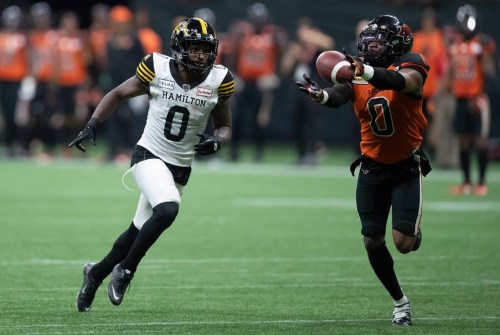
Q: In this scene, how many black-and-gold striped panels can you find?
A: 2